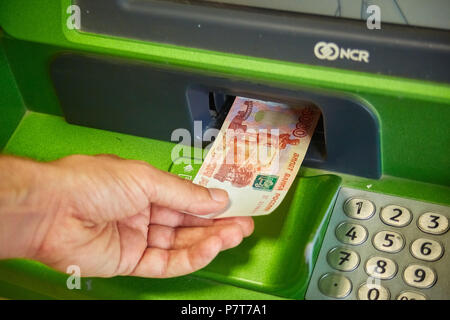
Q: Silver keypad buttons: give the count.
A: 12